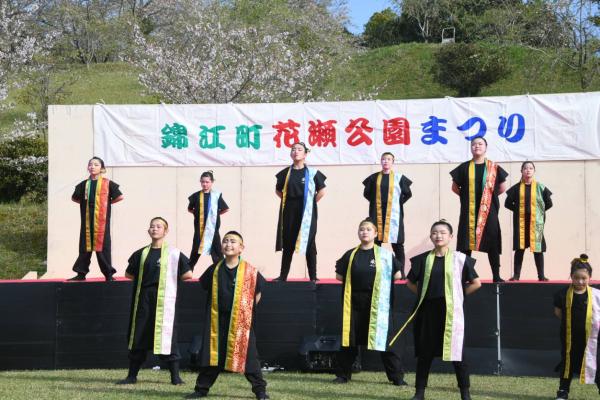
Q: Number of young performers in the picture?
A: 11